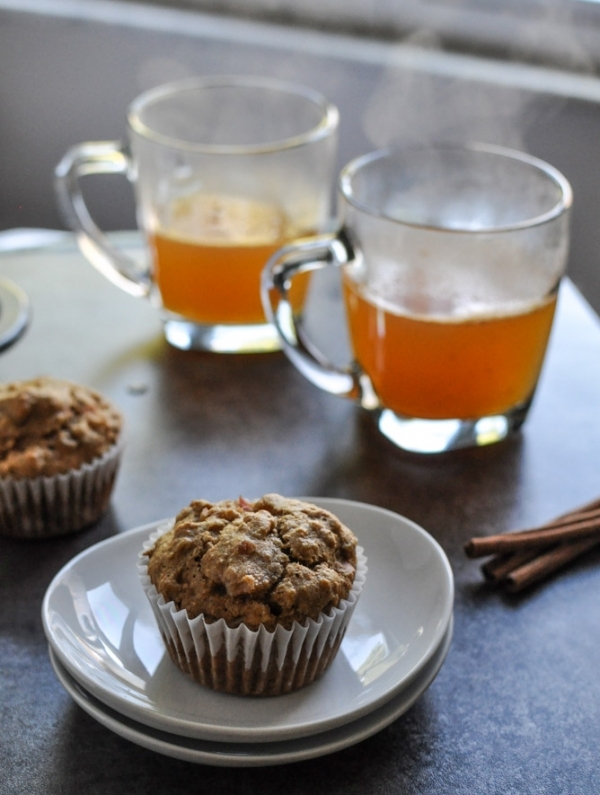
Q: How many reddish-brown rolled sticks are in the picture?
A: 3